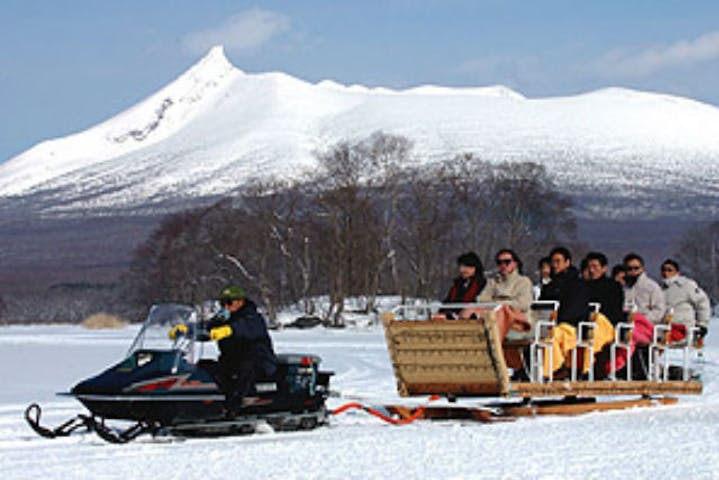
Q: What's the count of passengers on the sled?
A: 9